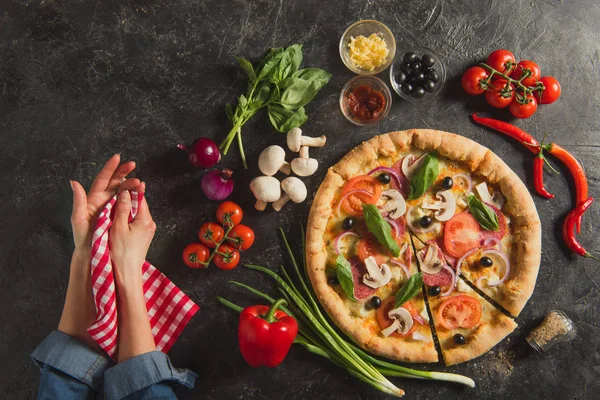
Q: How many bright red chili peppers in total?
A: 4